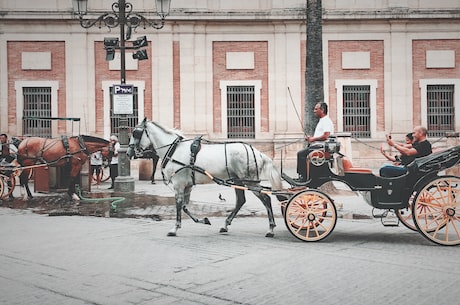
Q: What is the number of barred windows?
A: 5